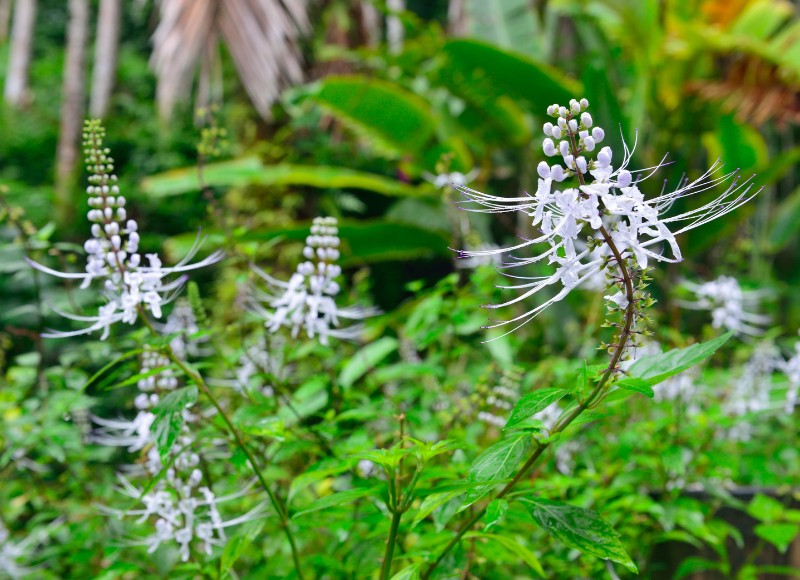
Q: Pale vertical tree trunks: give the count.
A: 3